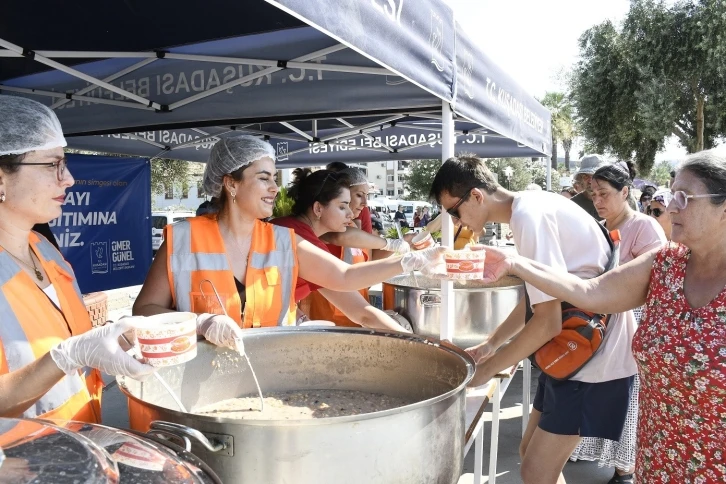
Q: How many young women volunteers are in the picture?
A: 4